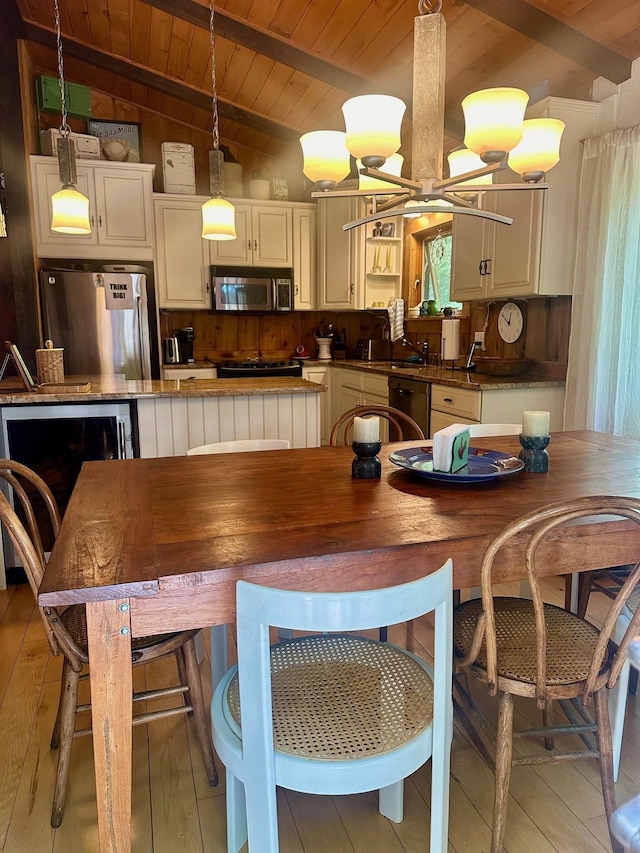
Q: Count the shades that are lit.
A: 8